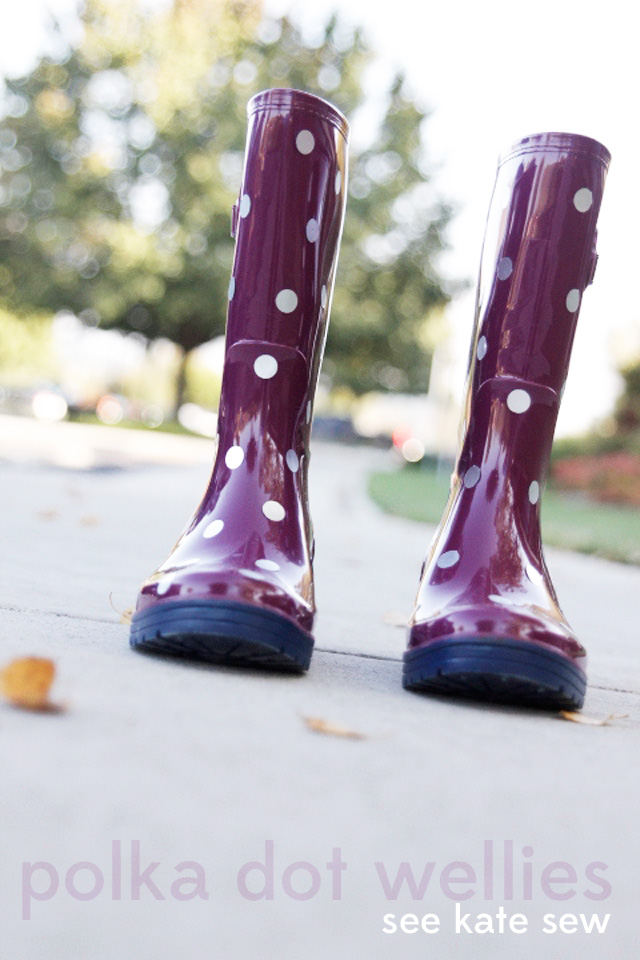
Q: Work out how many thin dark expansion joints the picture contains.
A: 1